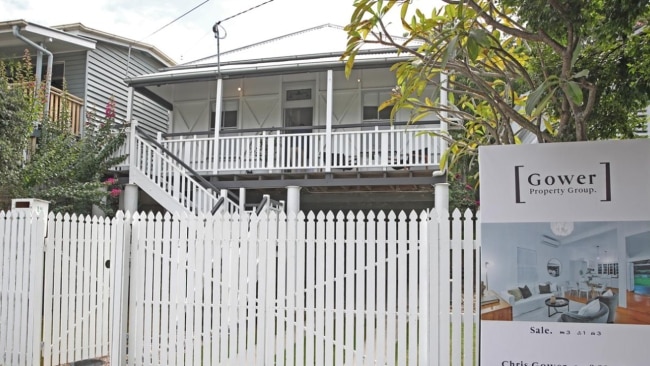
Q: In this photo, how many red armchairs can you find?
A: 0